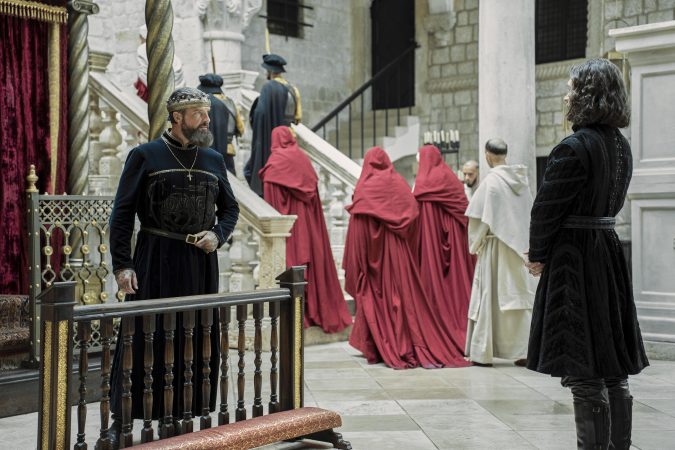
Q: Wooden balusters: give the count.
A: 11